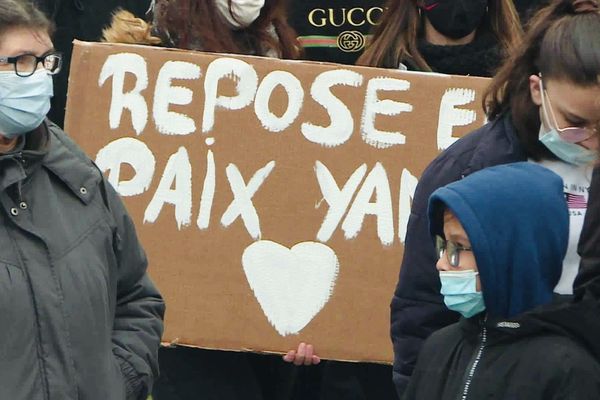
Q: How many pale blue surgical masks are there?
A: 3